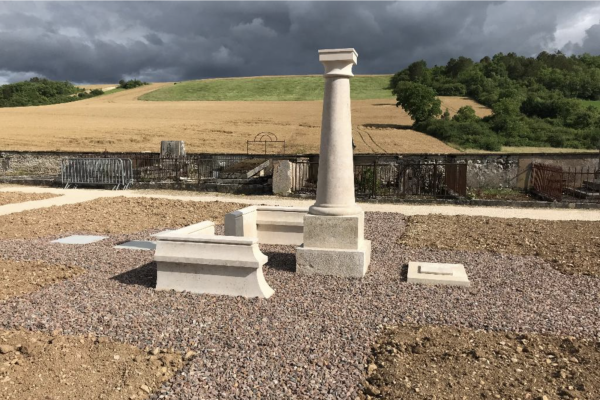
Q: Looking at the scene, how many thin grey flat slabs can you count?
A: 2